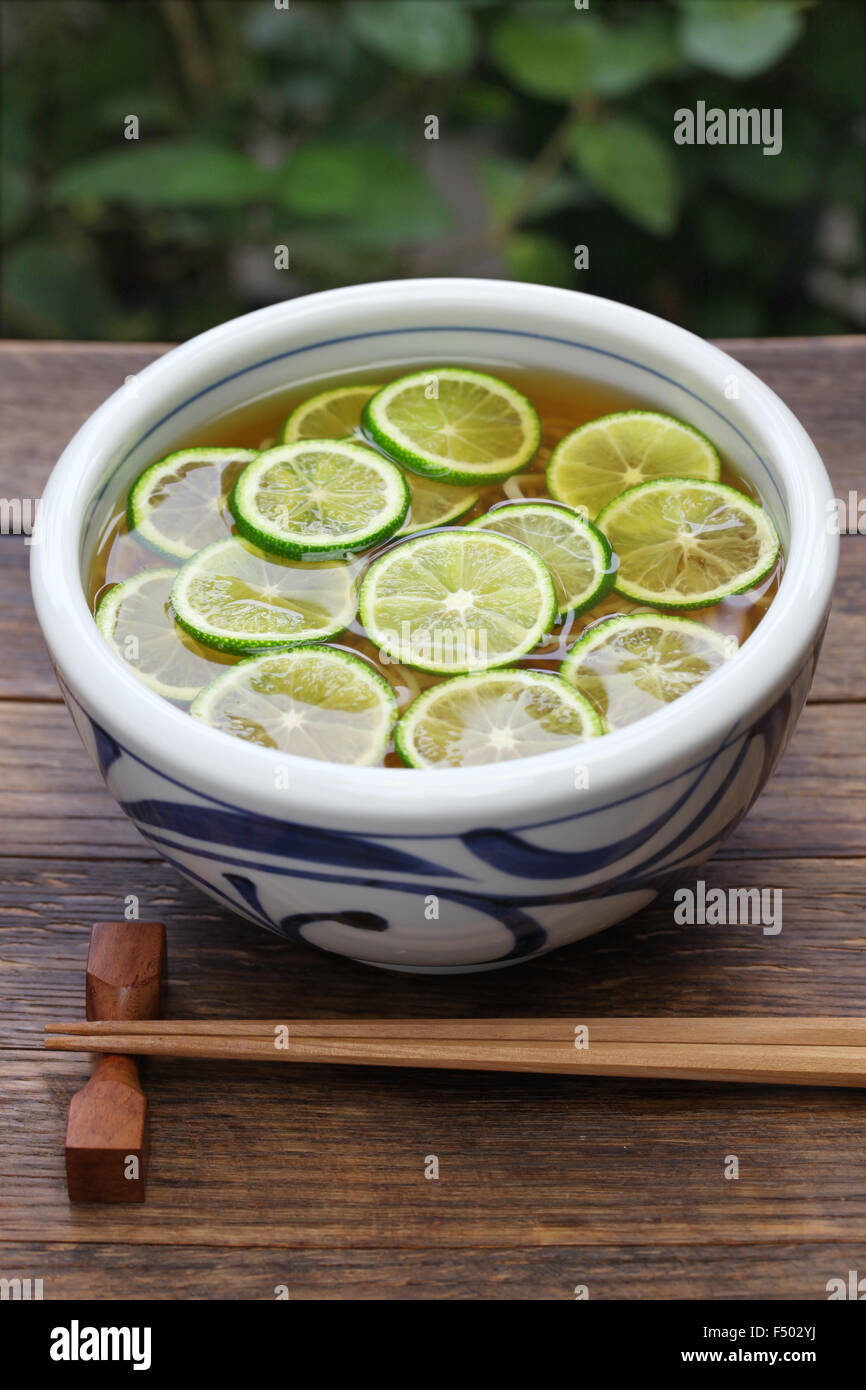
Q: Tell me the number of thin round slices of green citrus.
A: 14